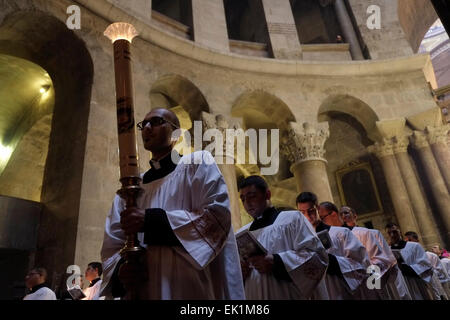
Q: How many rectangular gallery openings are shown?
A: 3